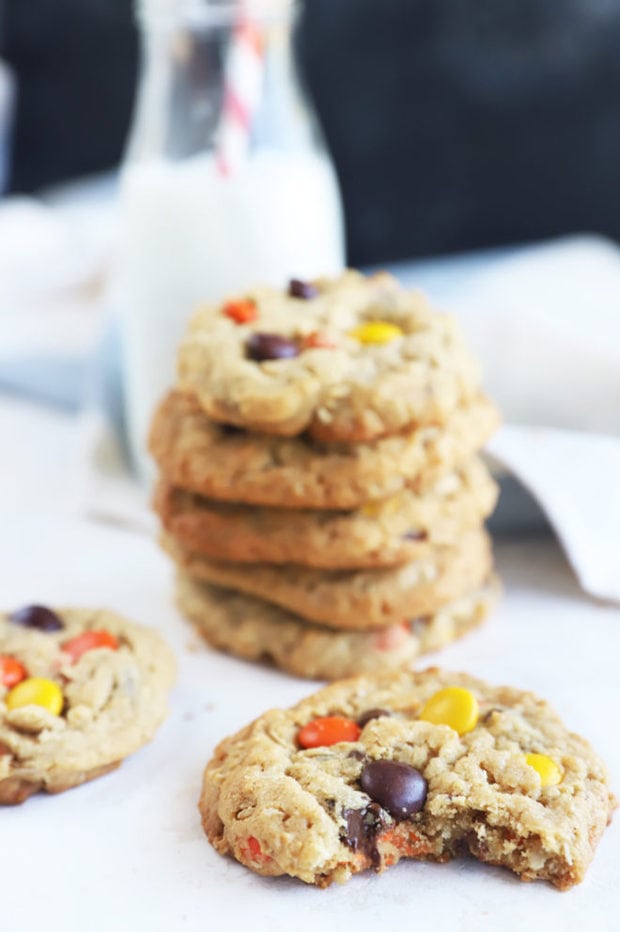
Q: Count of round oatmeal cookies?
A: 7